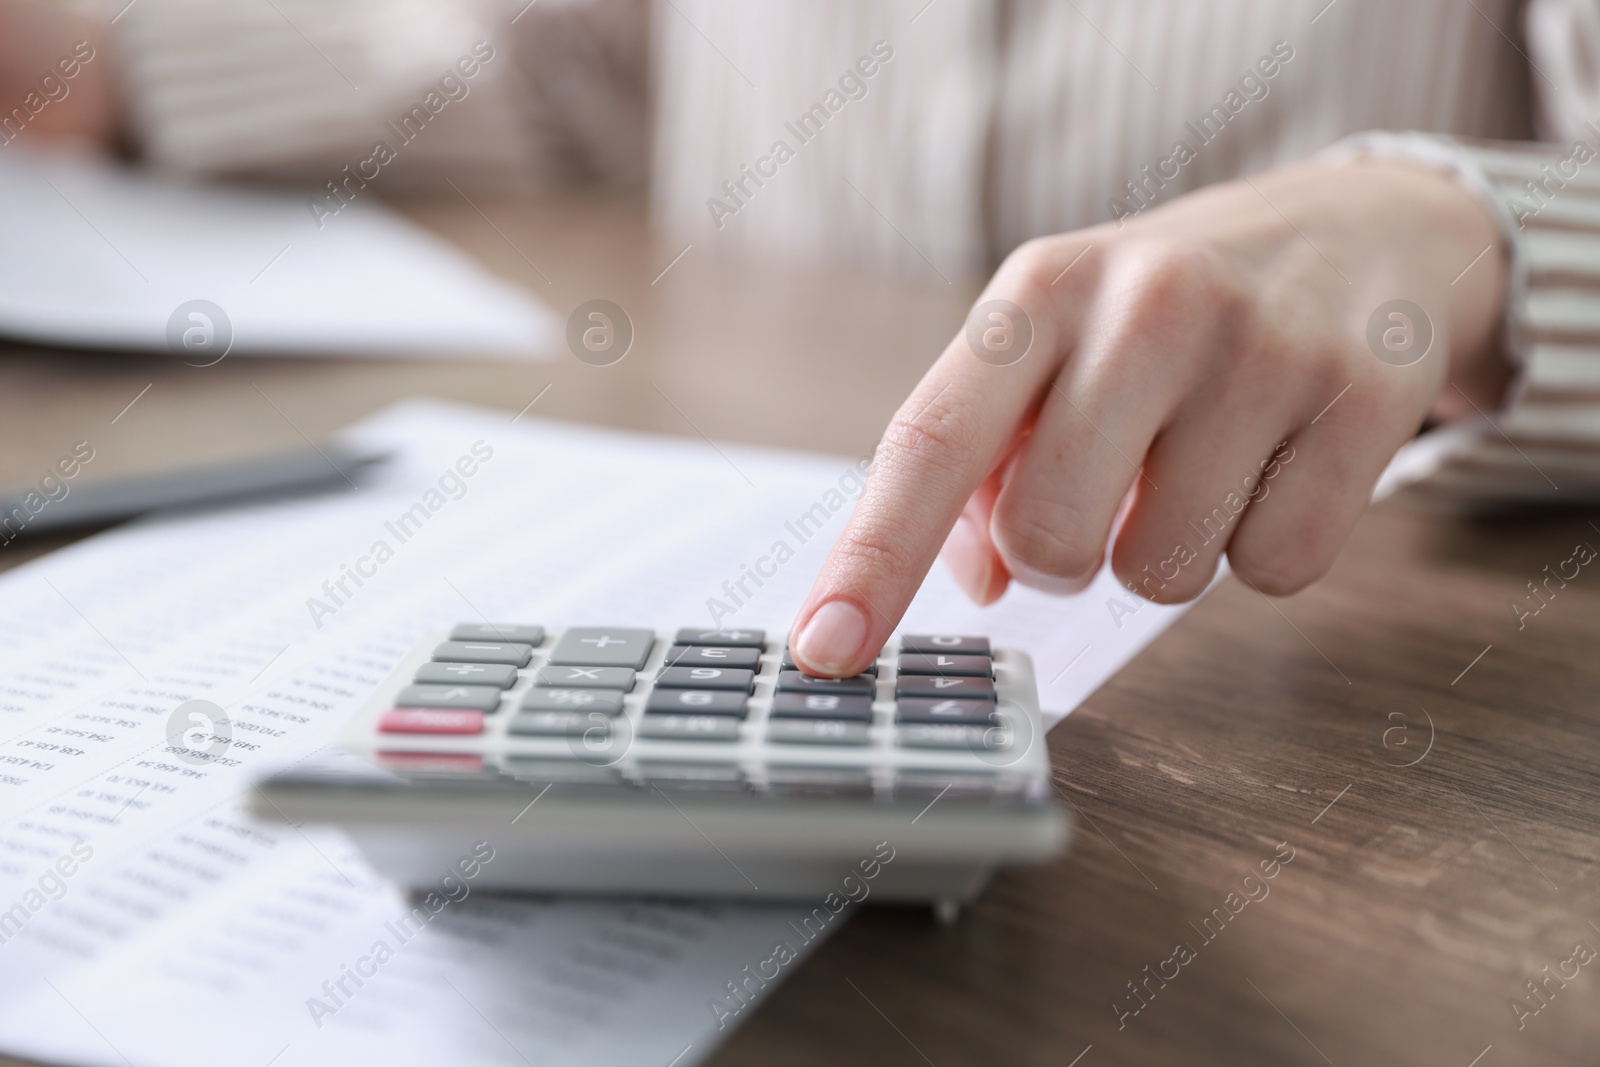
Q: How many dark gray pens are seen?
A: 1